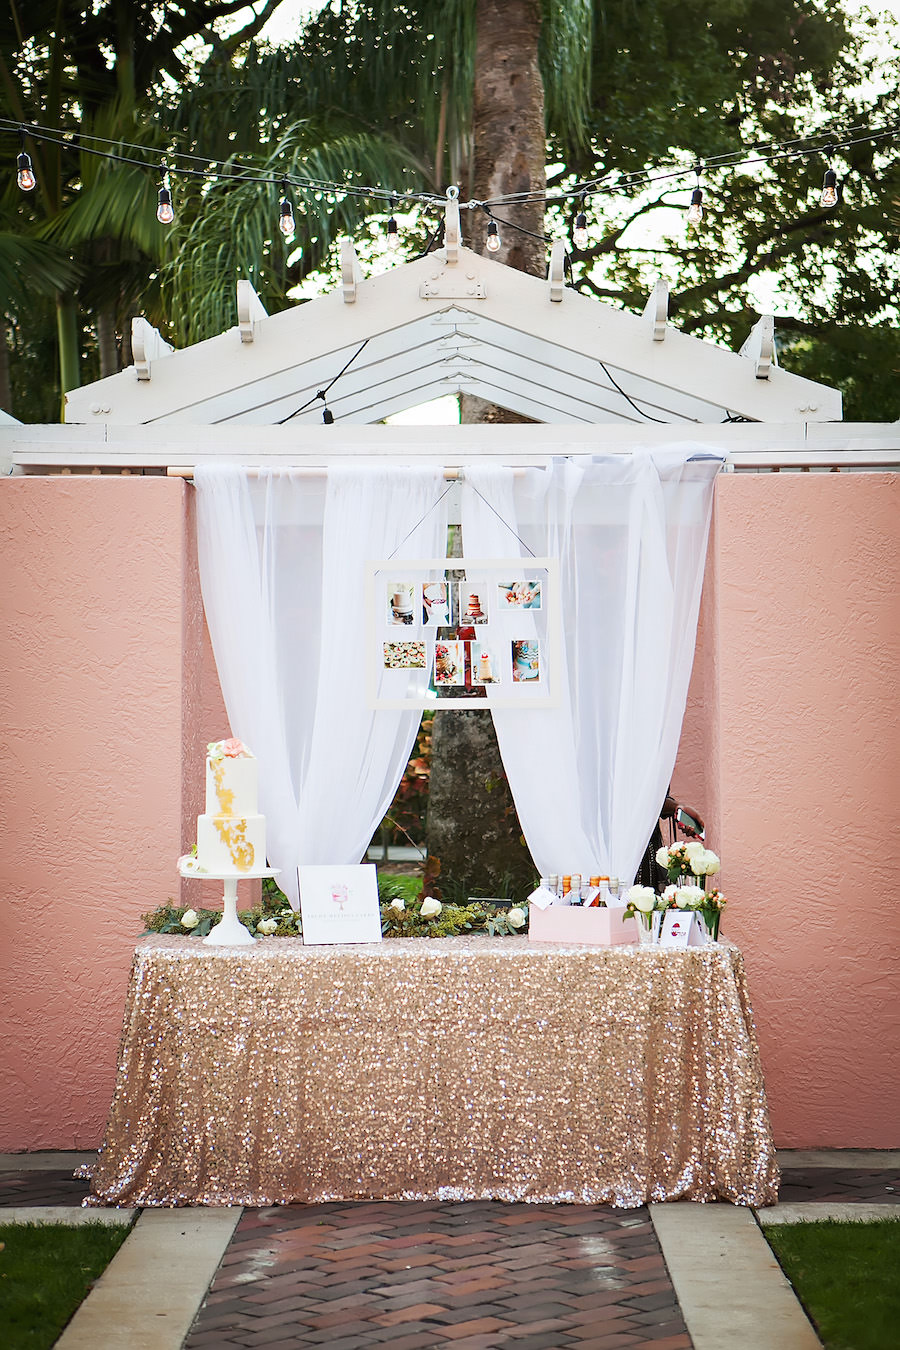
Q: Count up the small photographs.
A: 8